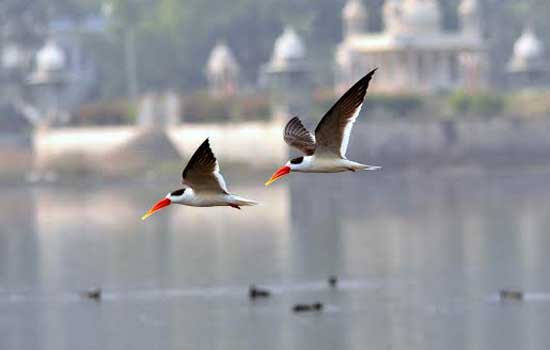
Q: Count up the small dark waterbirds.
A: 5